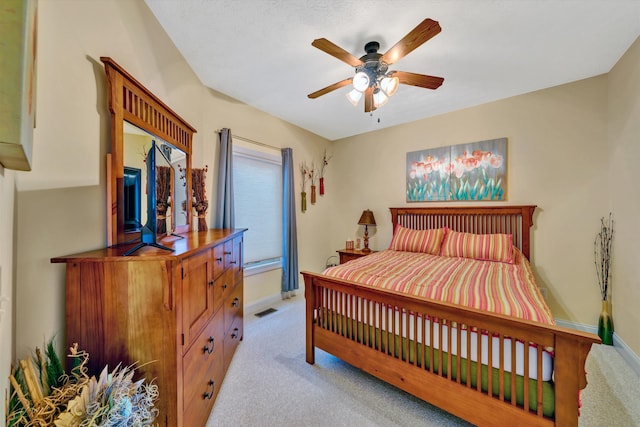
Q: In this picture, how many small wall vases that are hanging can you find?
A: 3